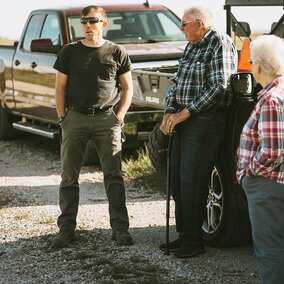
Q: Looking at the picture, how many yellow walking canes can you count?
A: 0